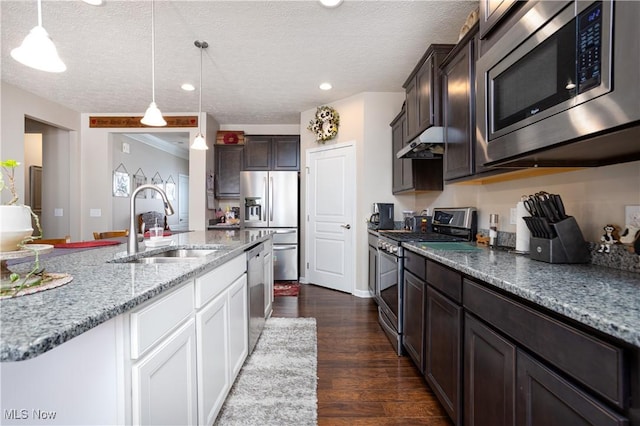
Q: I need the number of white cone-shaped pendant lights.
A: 3